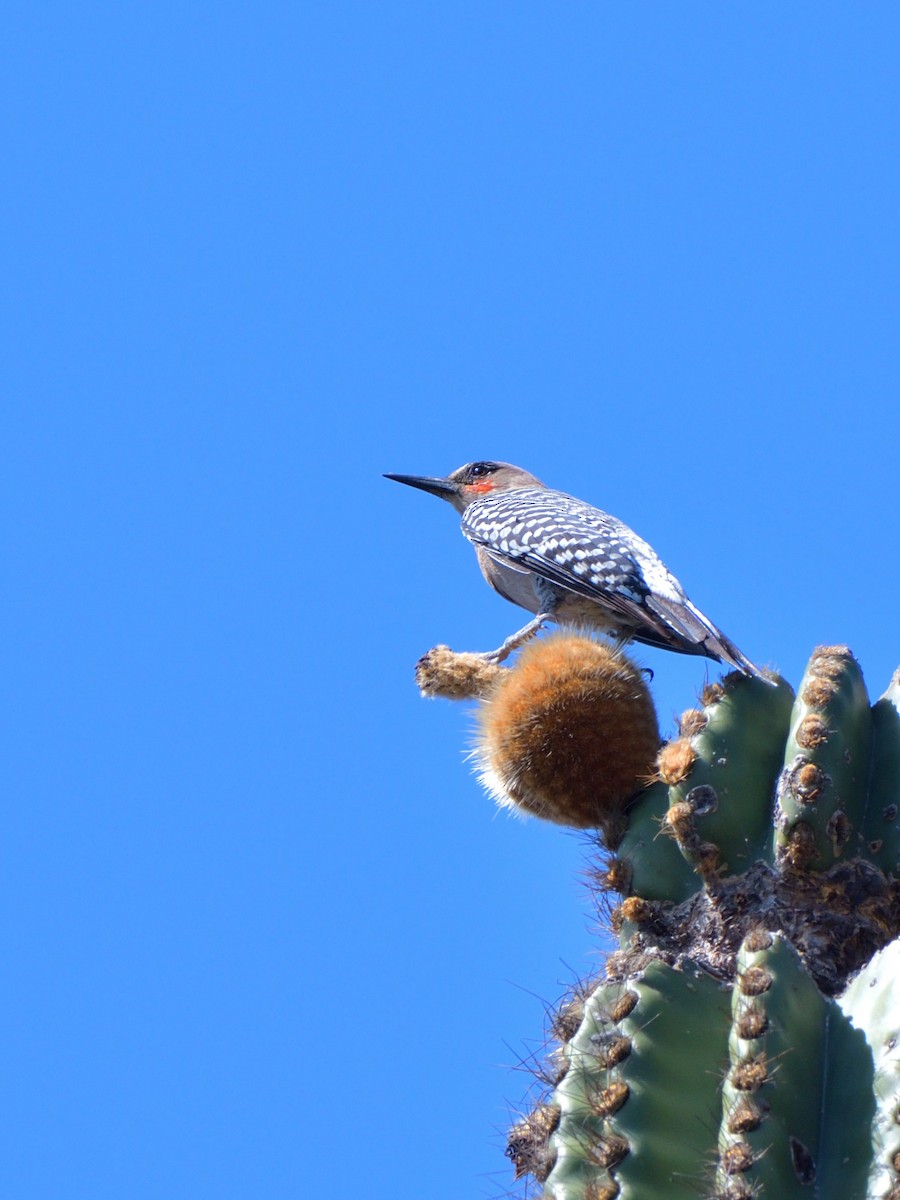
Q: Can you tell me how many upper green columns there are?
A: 4